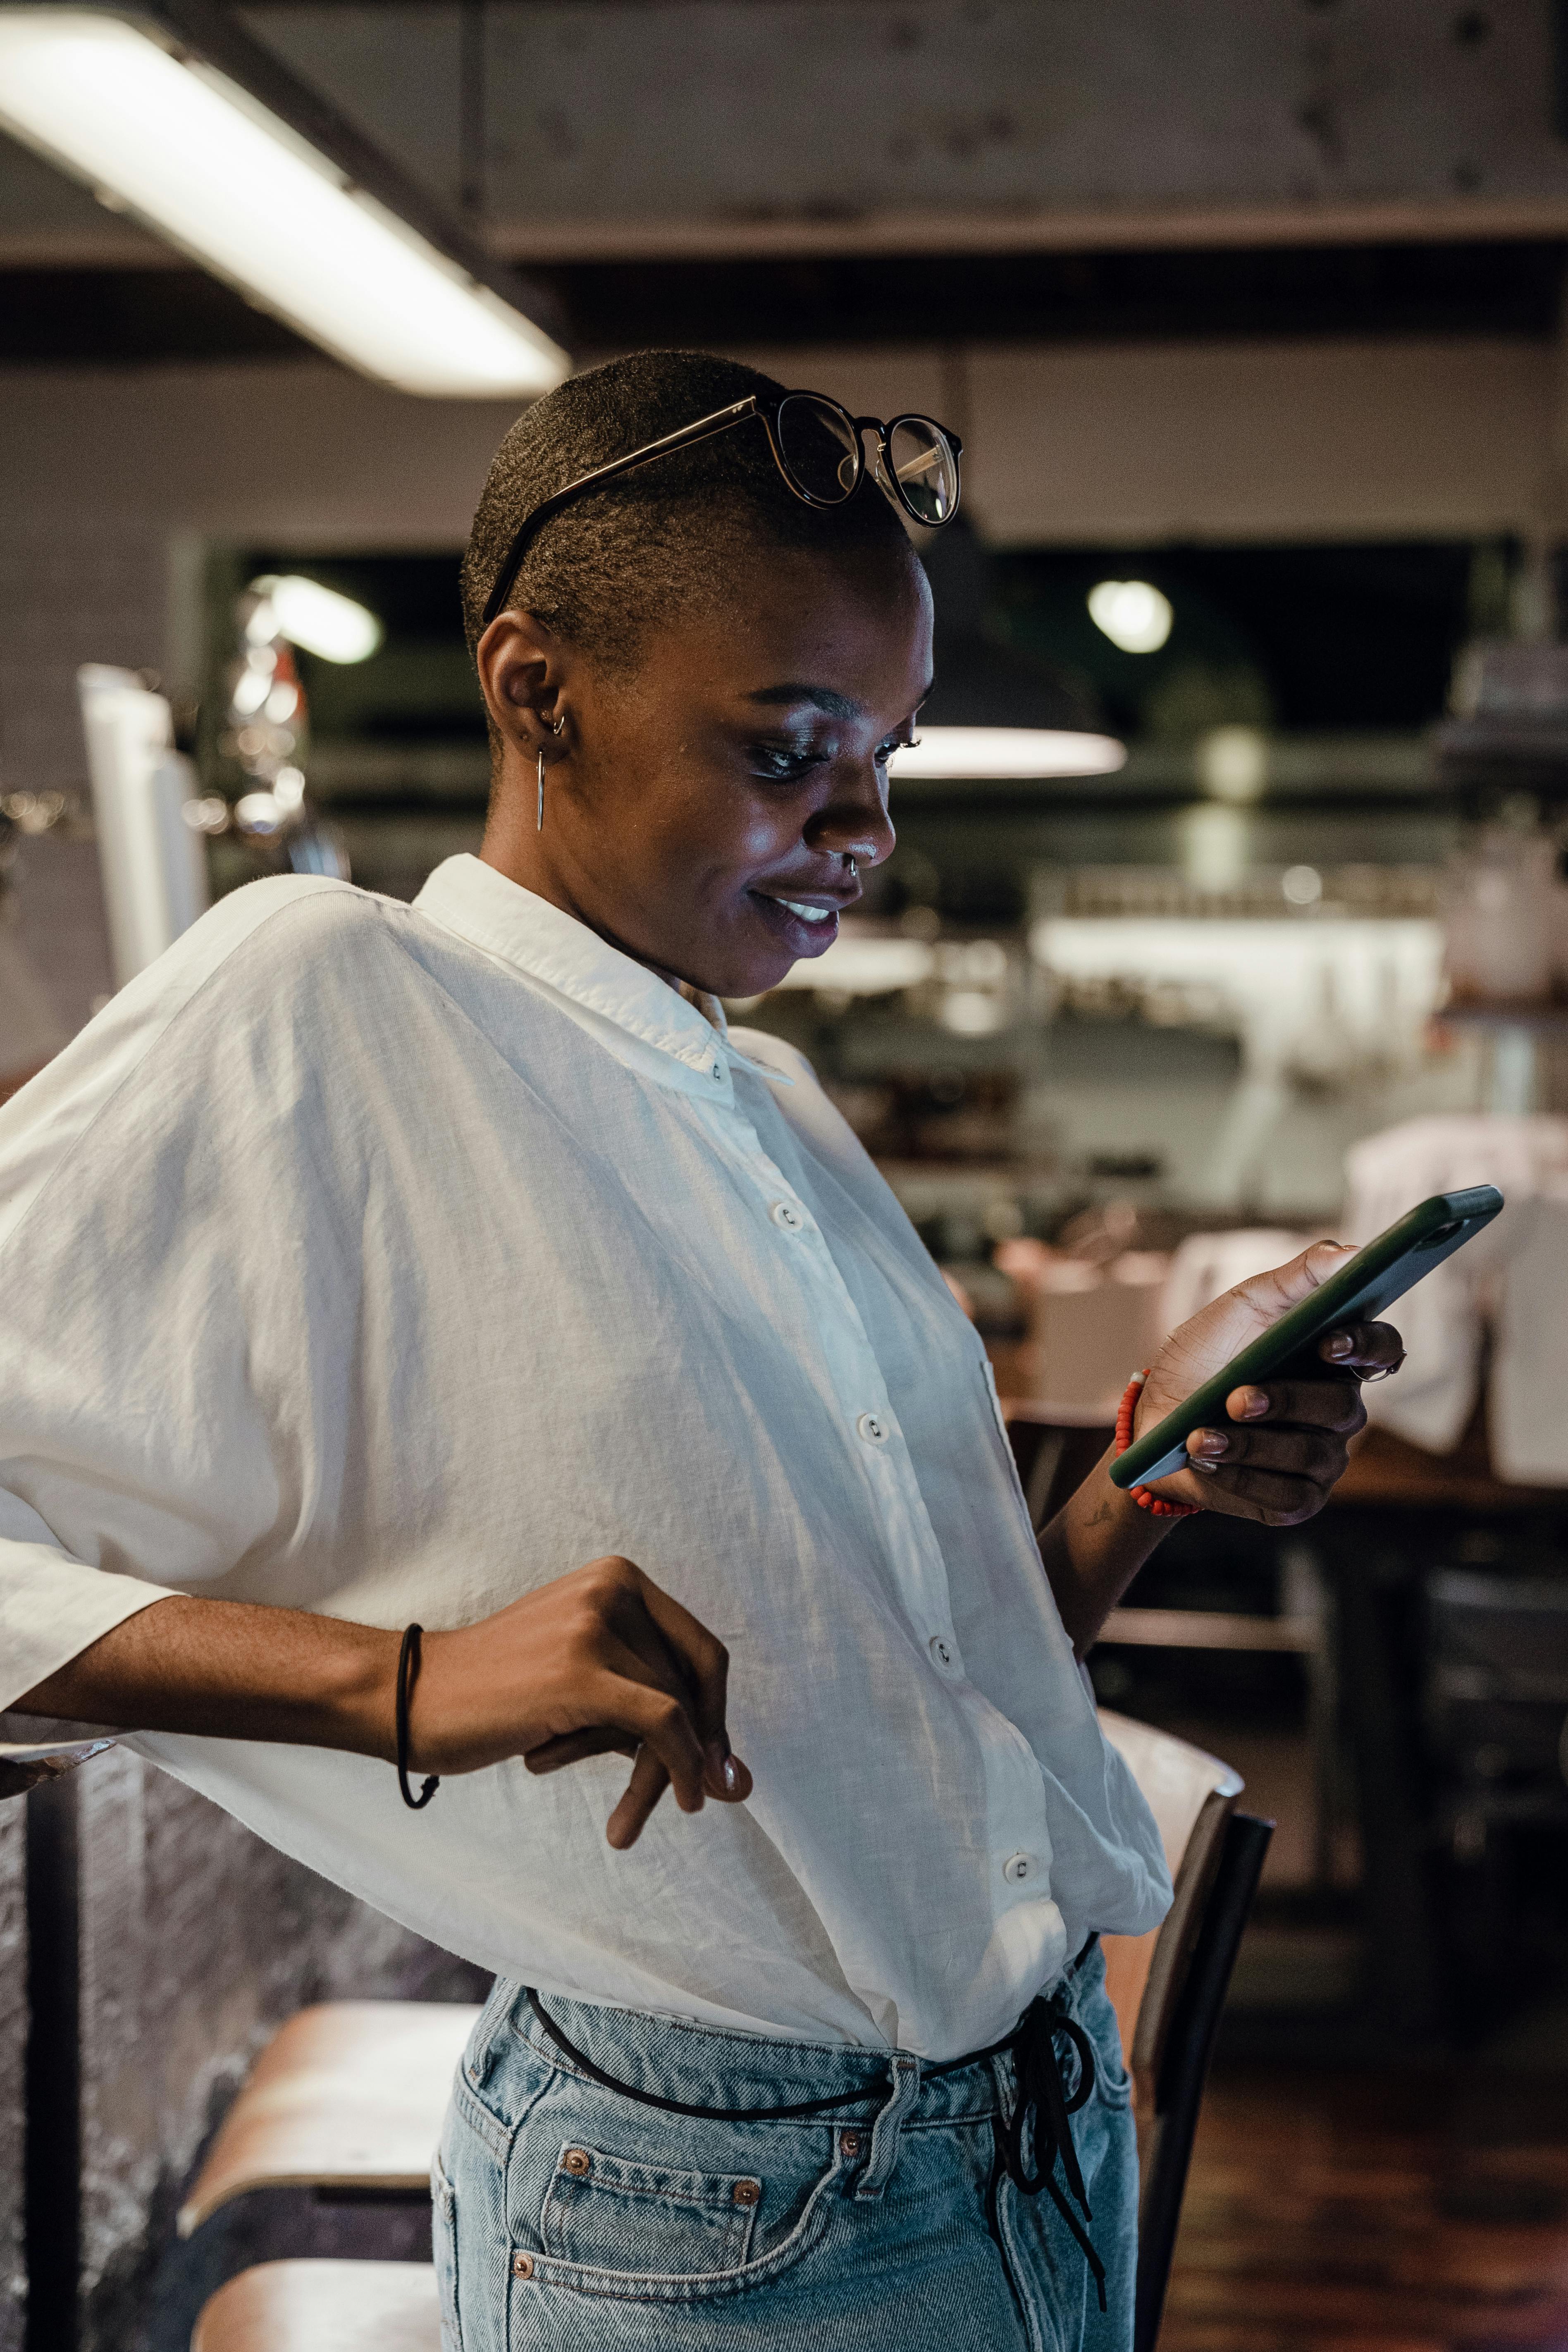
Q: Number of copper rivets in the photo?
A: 4